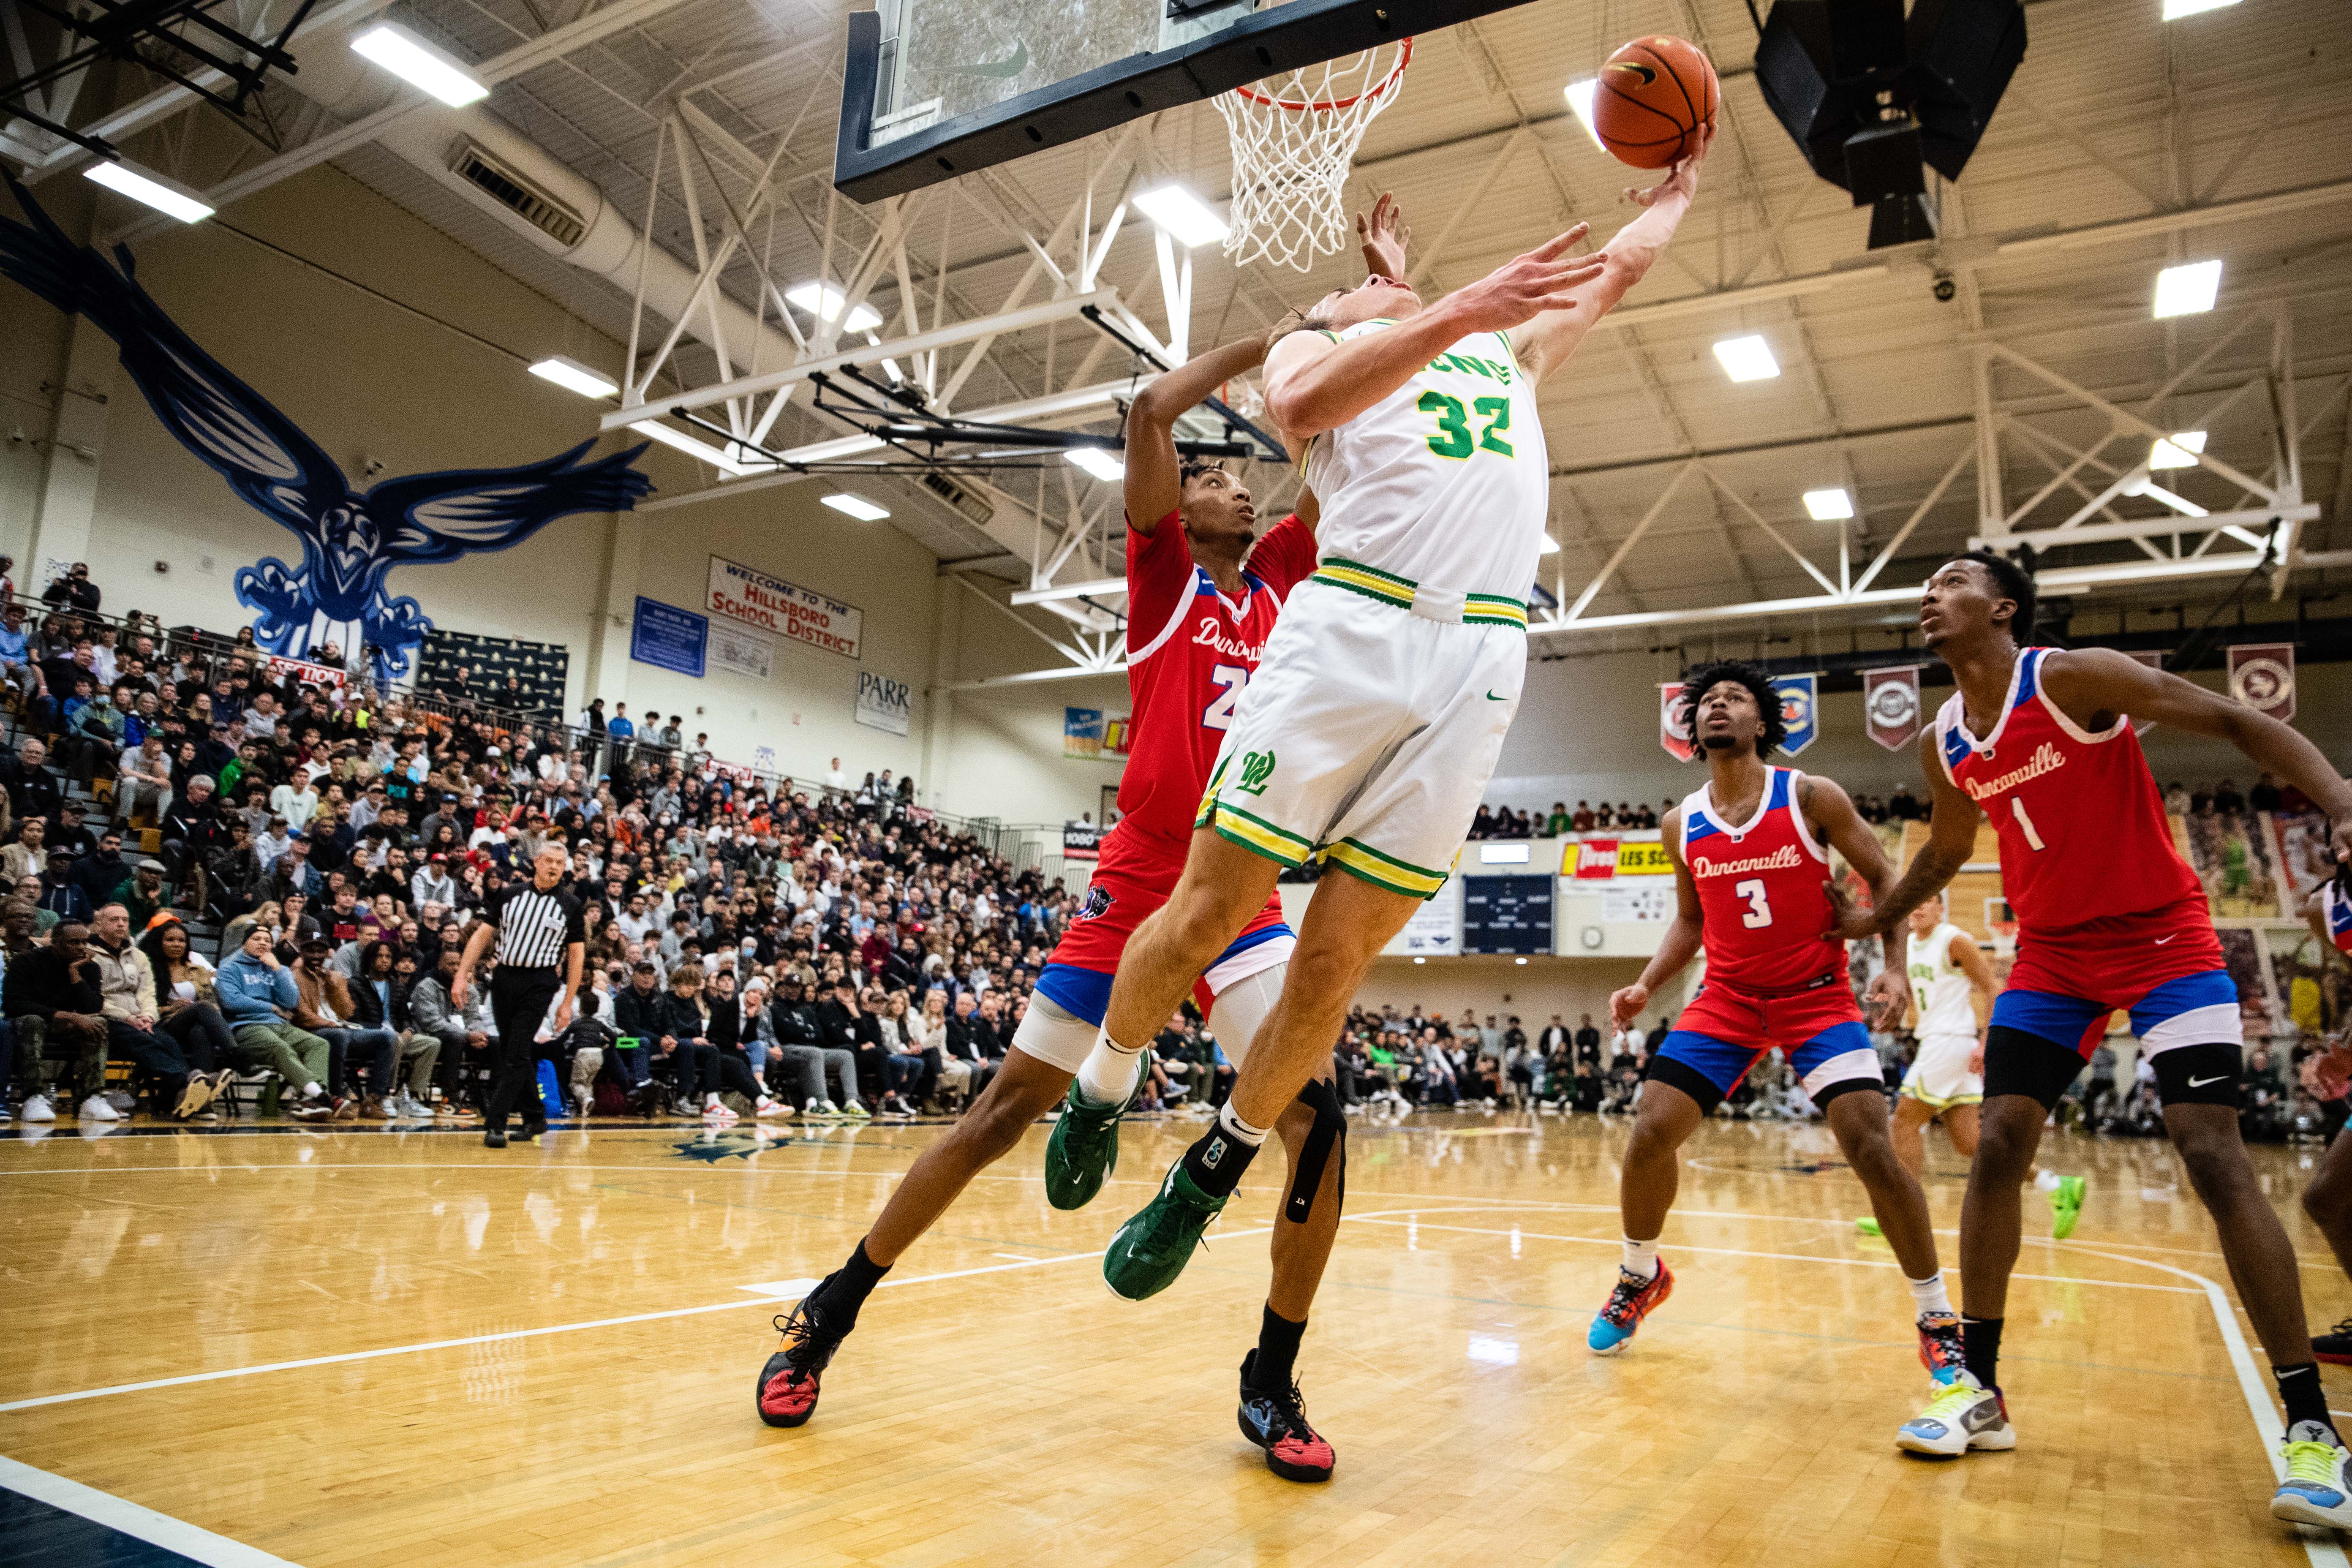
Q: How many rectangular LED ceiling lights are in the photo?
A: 14